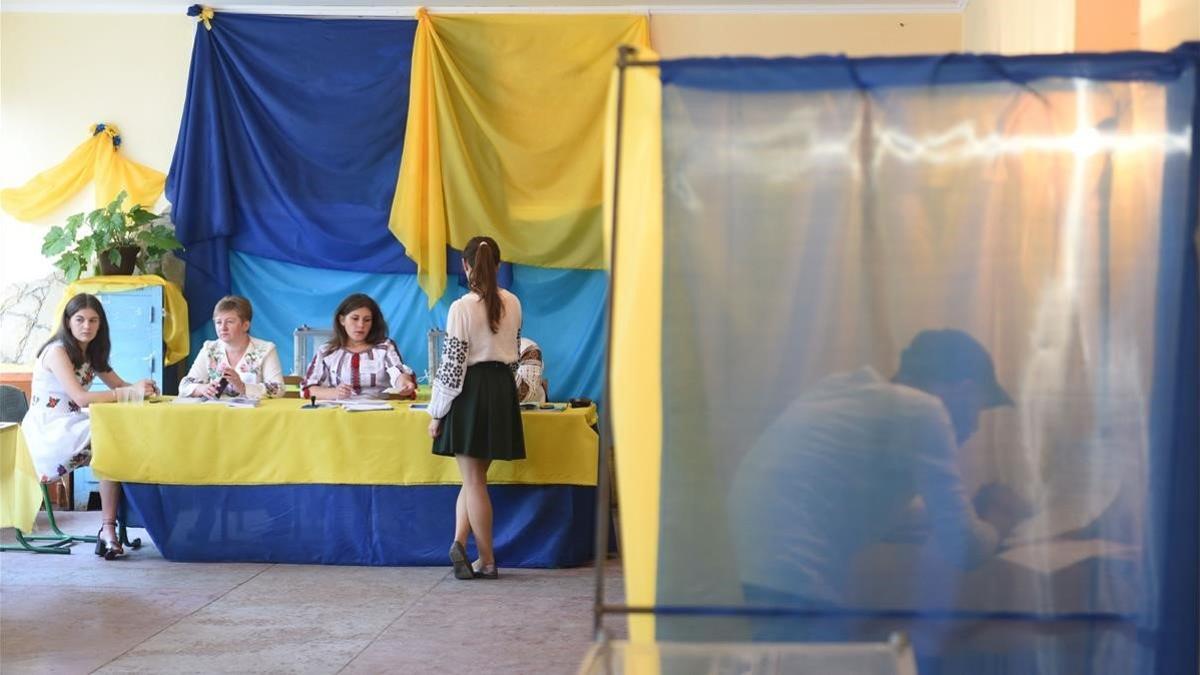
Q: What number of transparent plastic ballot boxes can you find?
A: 3